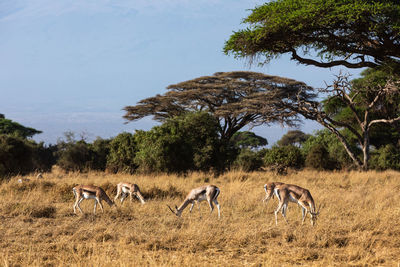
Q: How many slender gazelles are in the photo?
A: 5